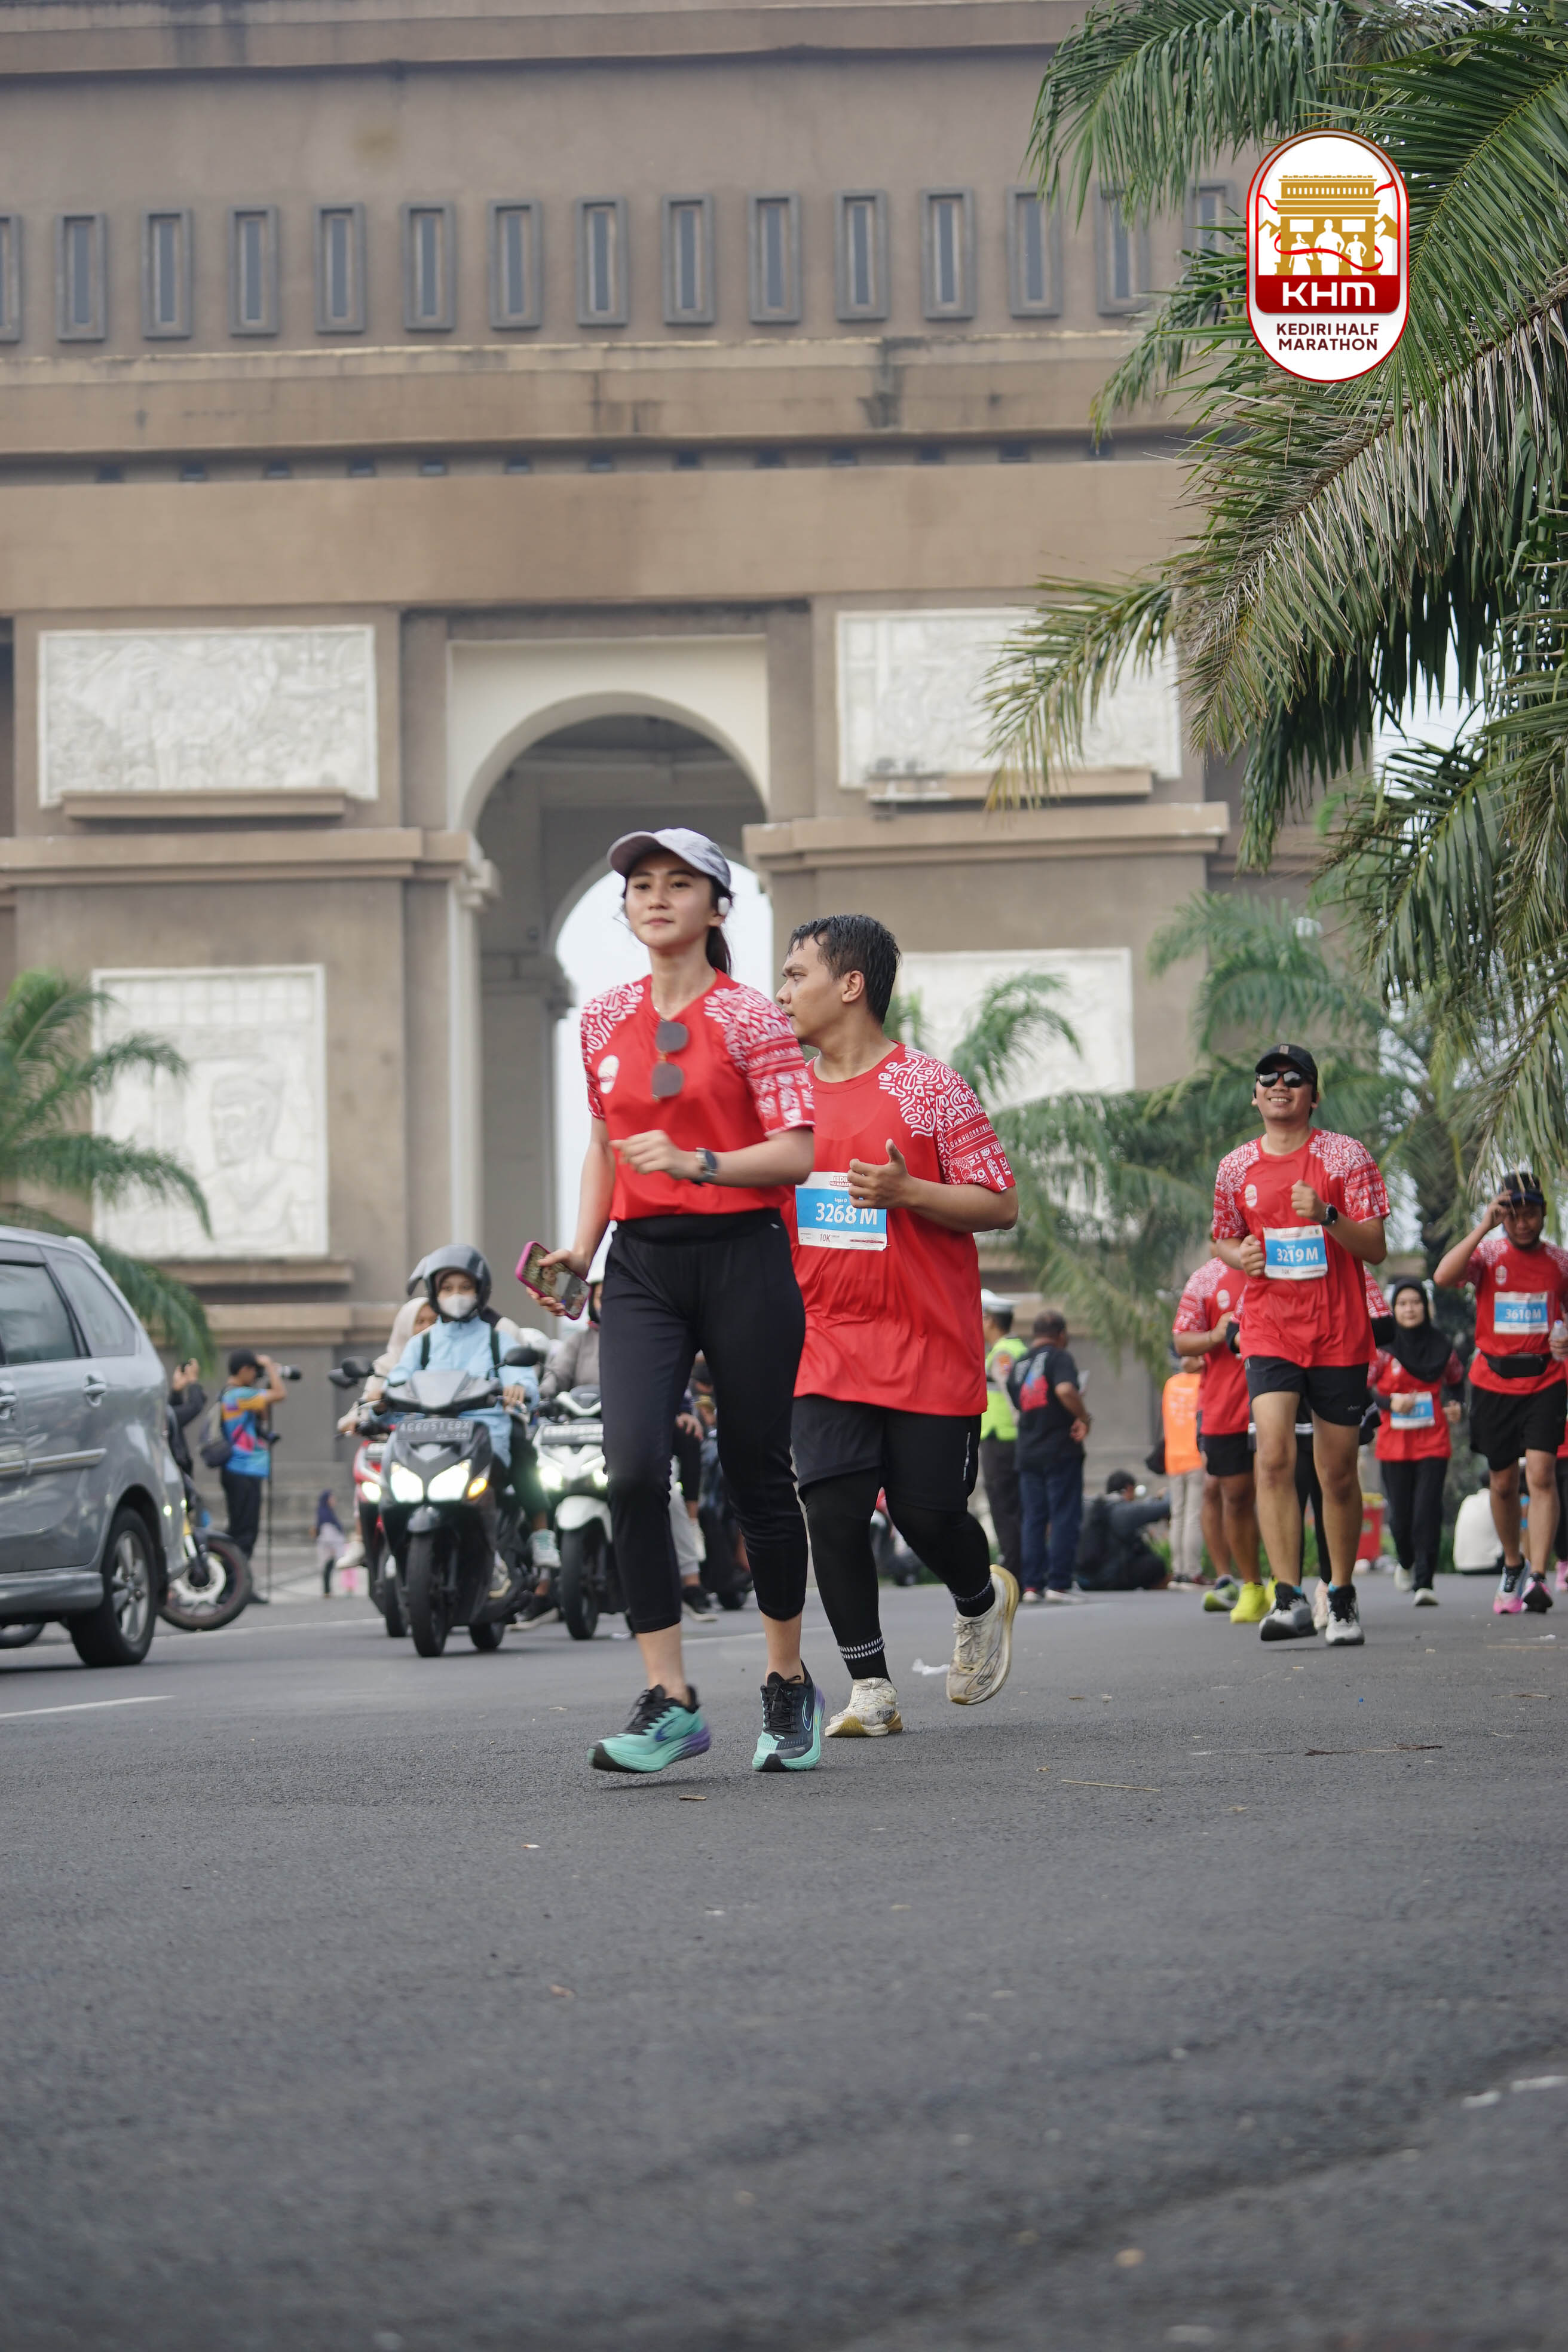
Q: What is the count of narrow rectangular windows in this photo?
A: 15